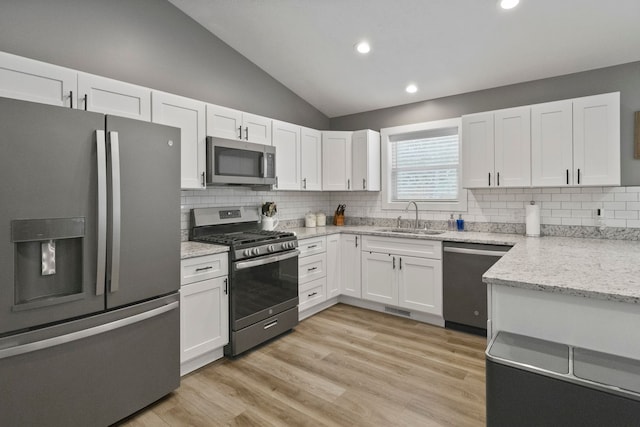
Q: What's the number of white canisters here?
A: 2